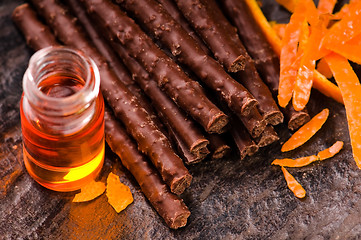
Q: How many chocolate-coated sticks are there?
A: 13